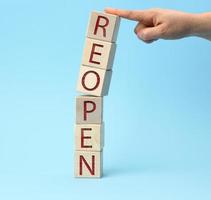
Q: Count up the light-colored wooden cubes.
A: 6